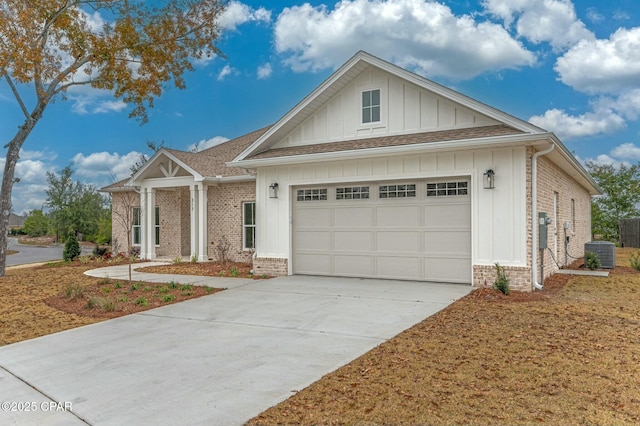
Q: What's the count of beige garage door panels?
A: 12